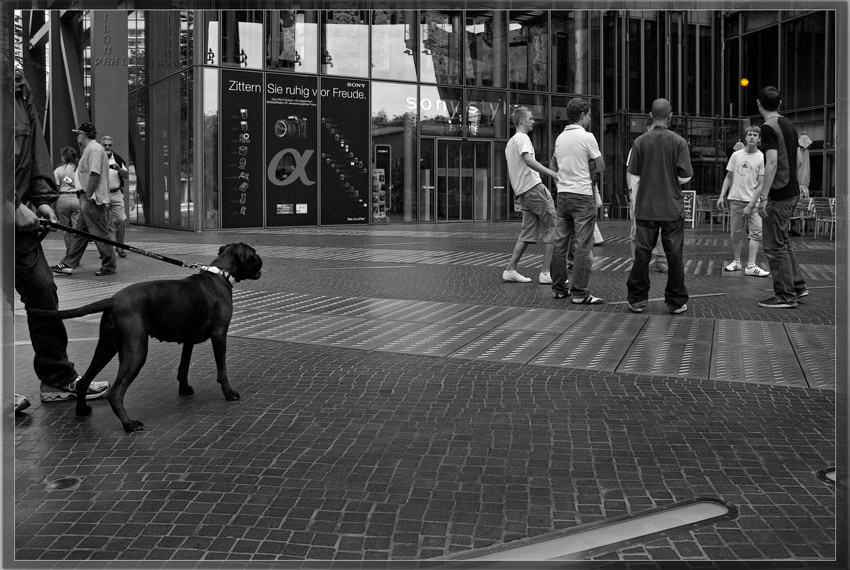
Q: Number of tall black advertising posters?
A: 3